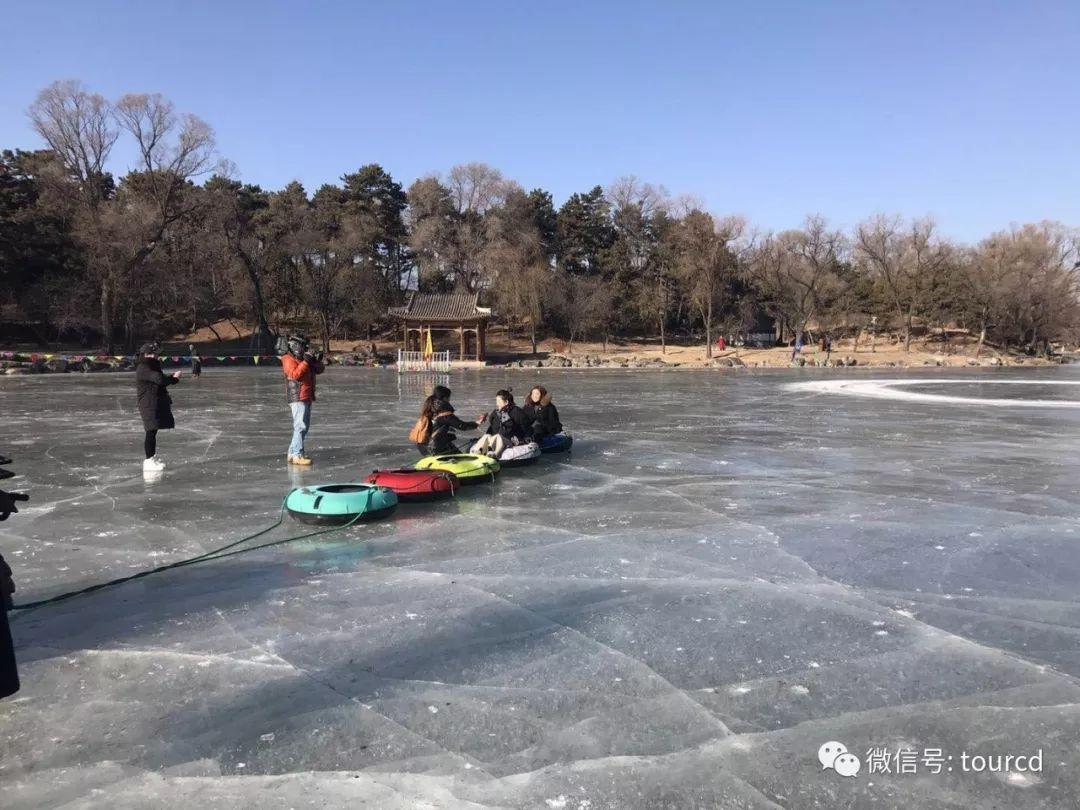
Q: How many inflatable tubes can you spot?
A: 5